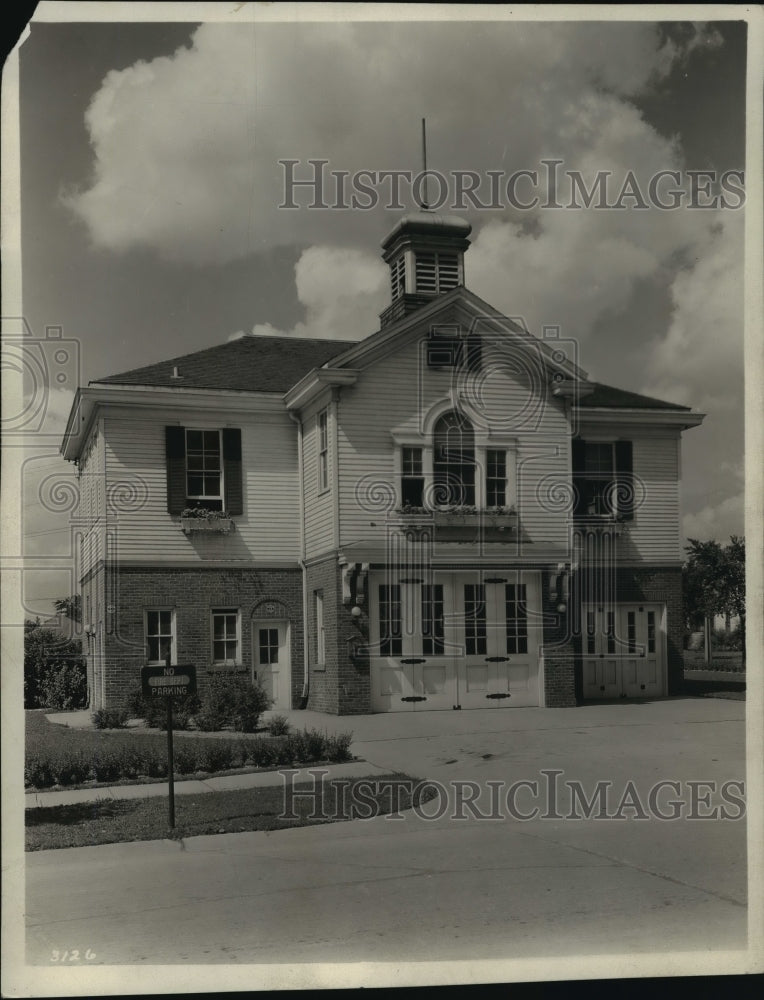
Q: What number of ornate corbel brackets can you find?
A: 4